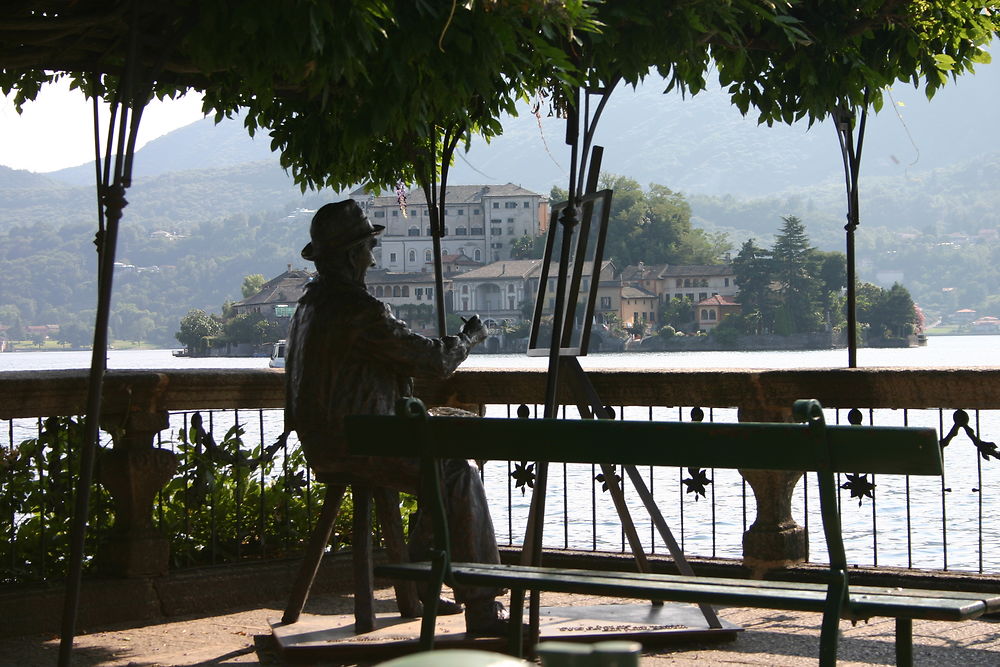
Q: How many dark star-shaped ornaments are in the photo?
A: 4